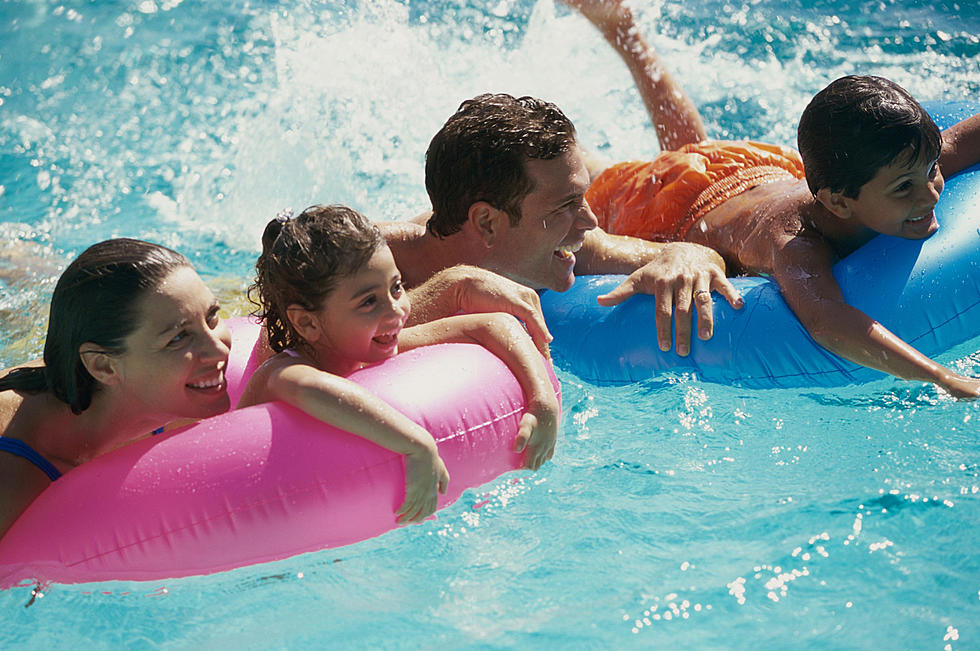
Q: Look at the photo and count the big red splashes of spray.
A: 0